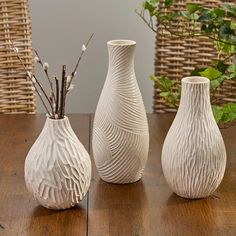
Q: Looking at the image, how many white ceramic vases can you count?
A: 3